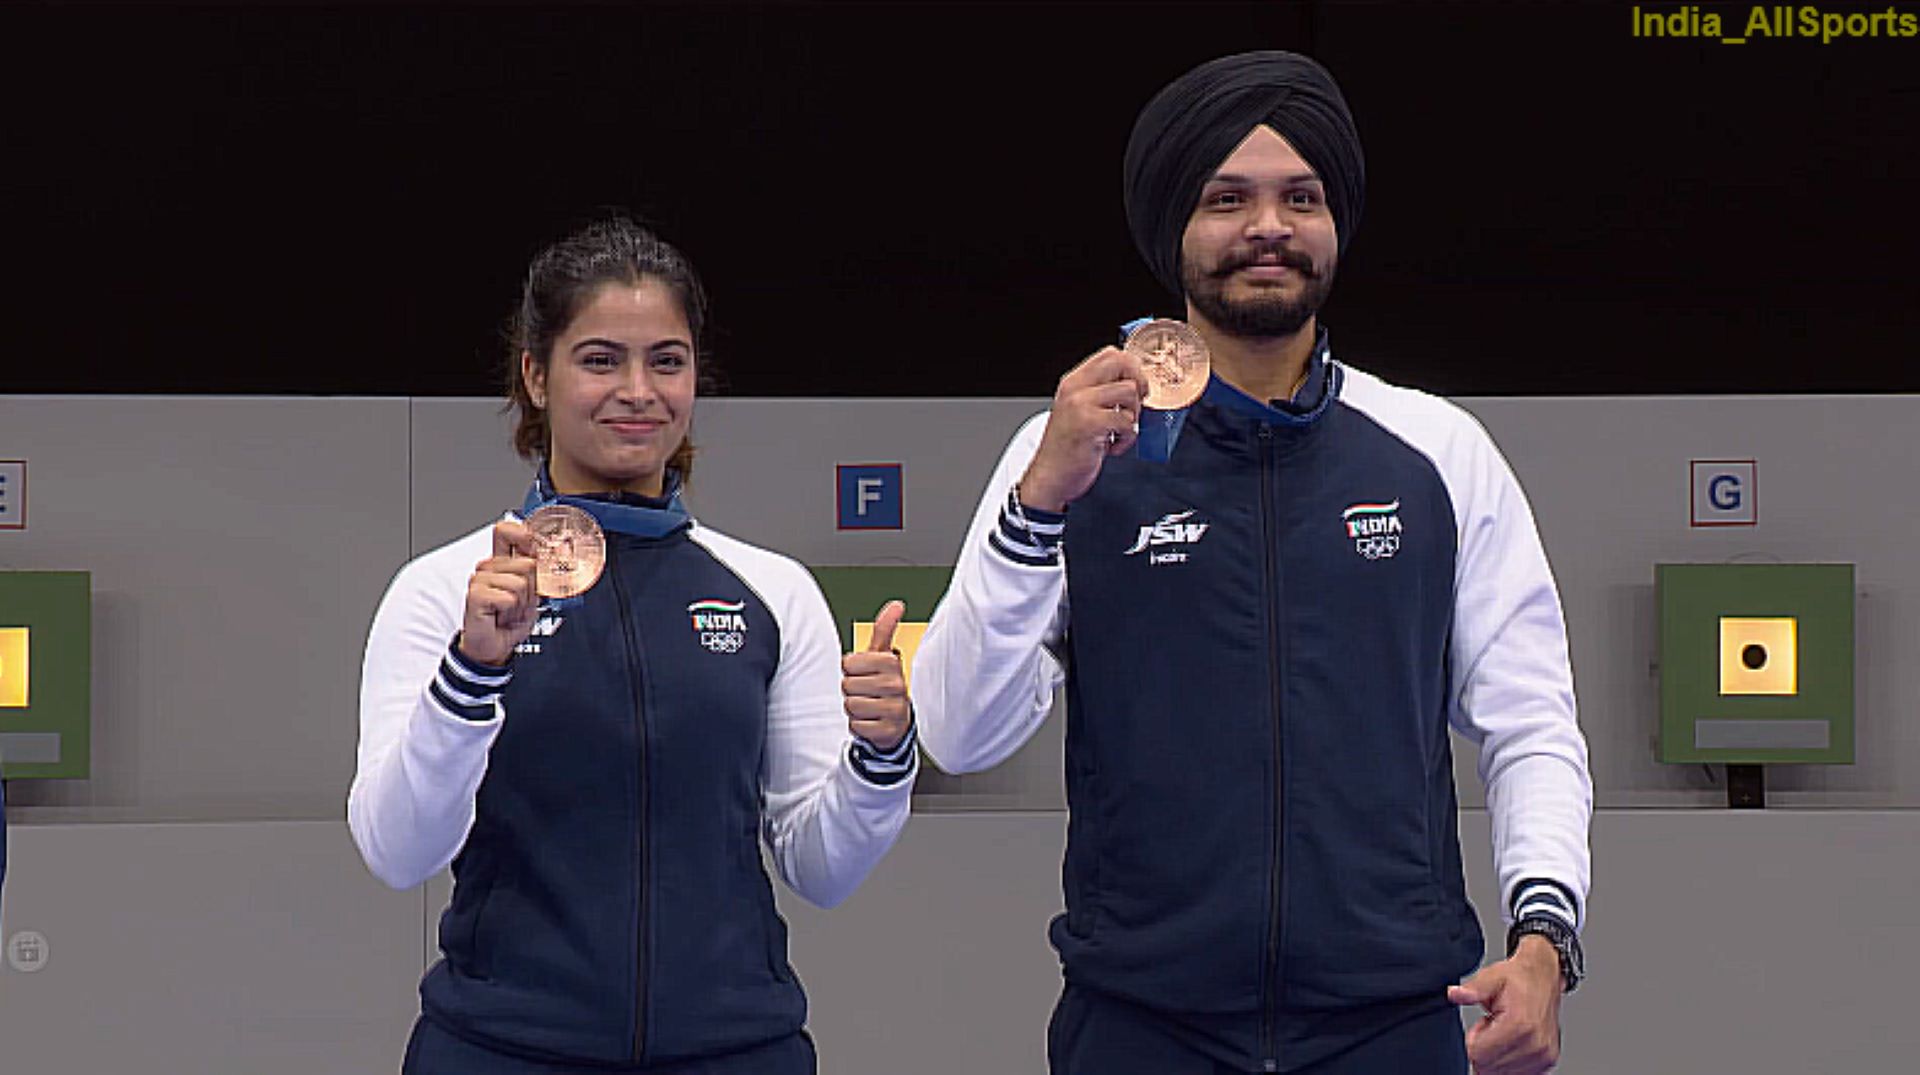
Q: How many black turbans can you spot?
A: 1